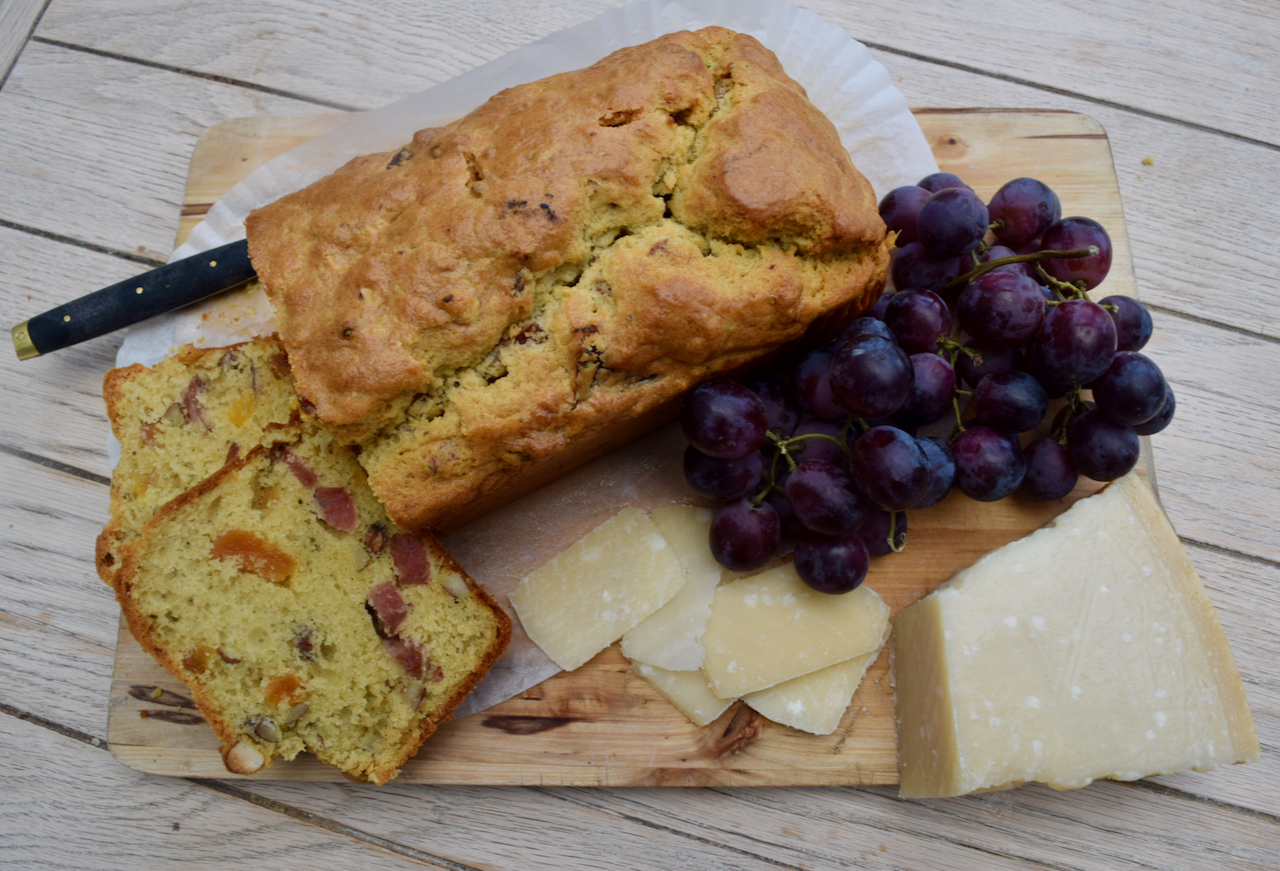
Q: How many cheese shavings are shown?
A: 5